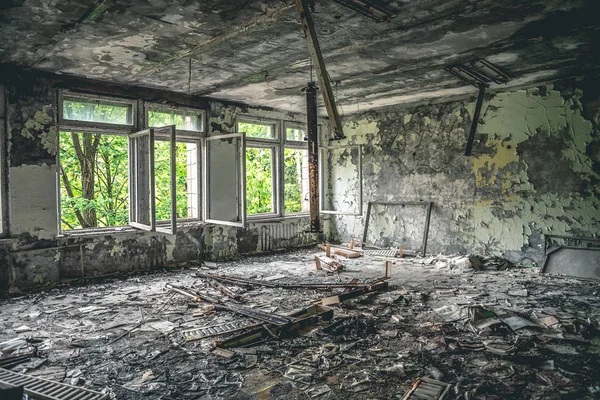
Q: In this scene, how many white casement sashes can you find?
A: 4